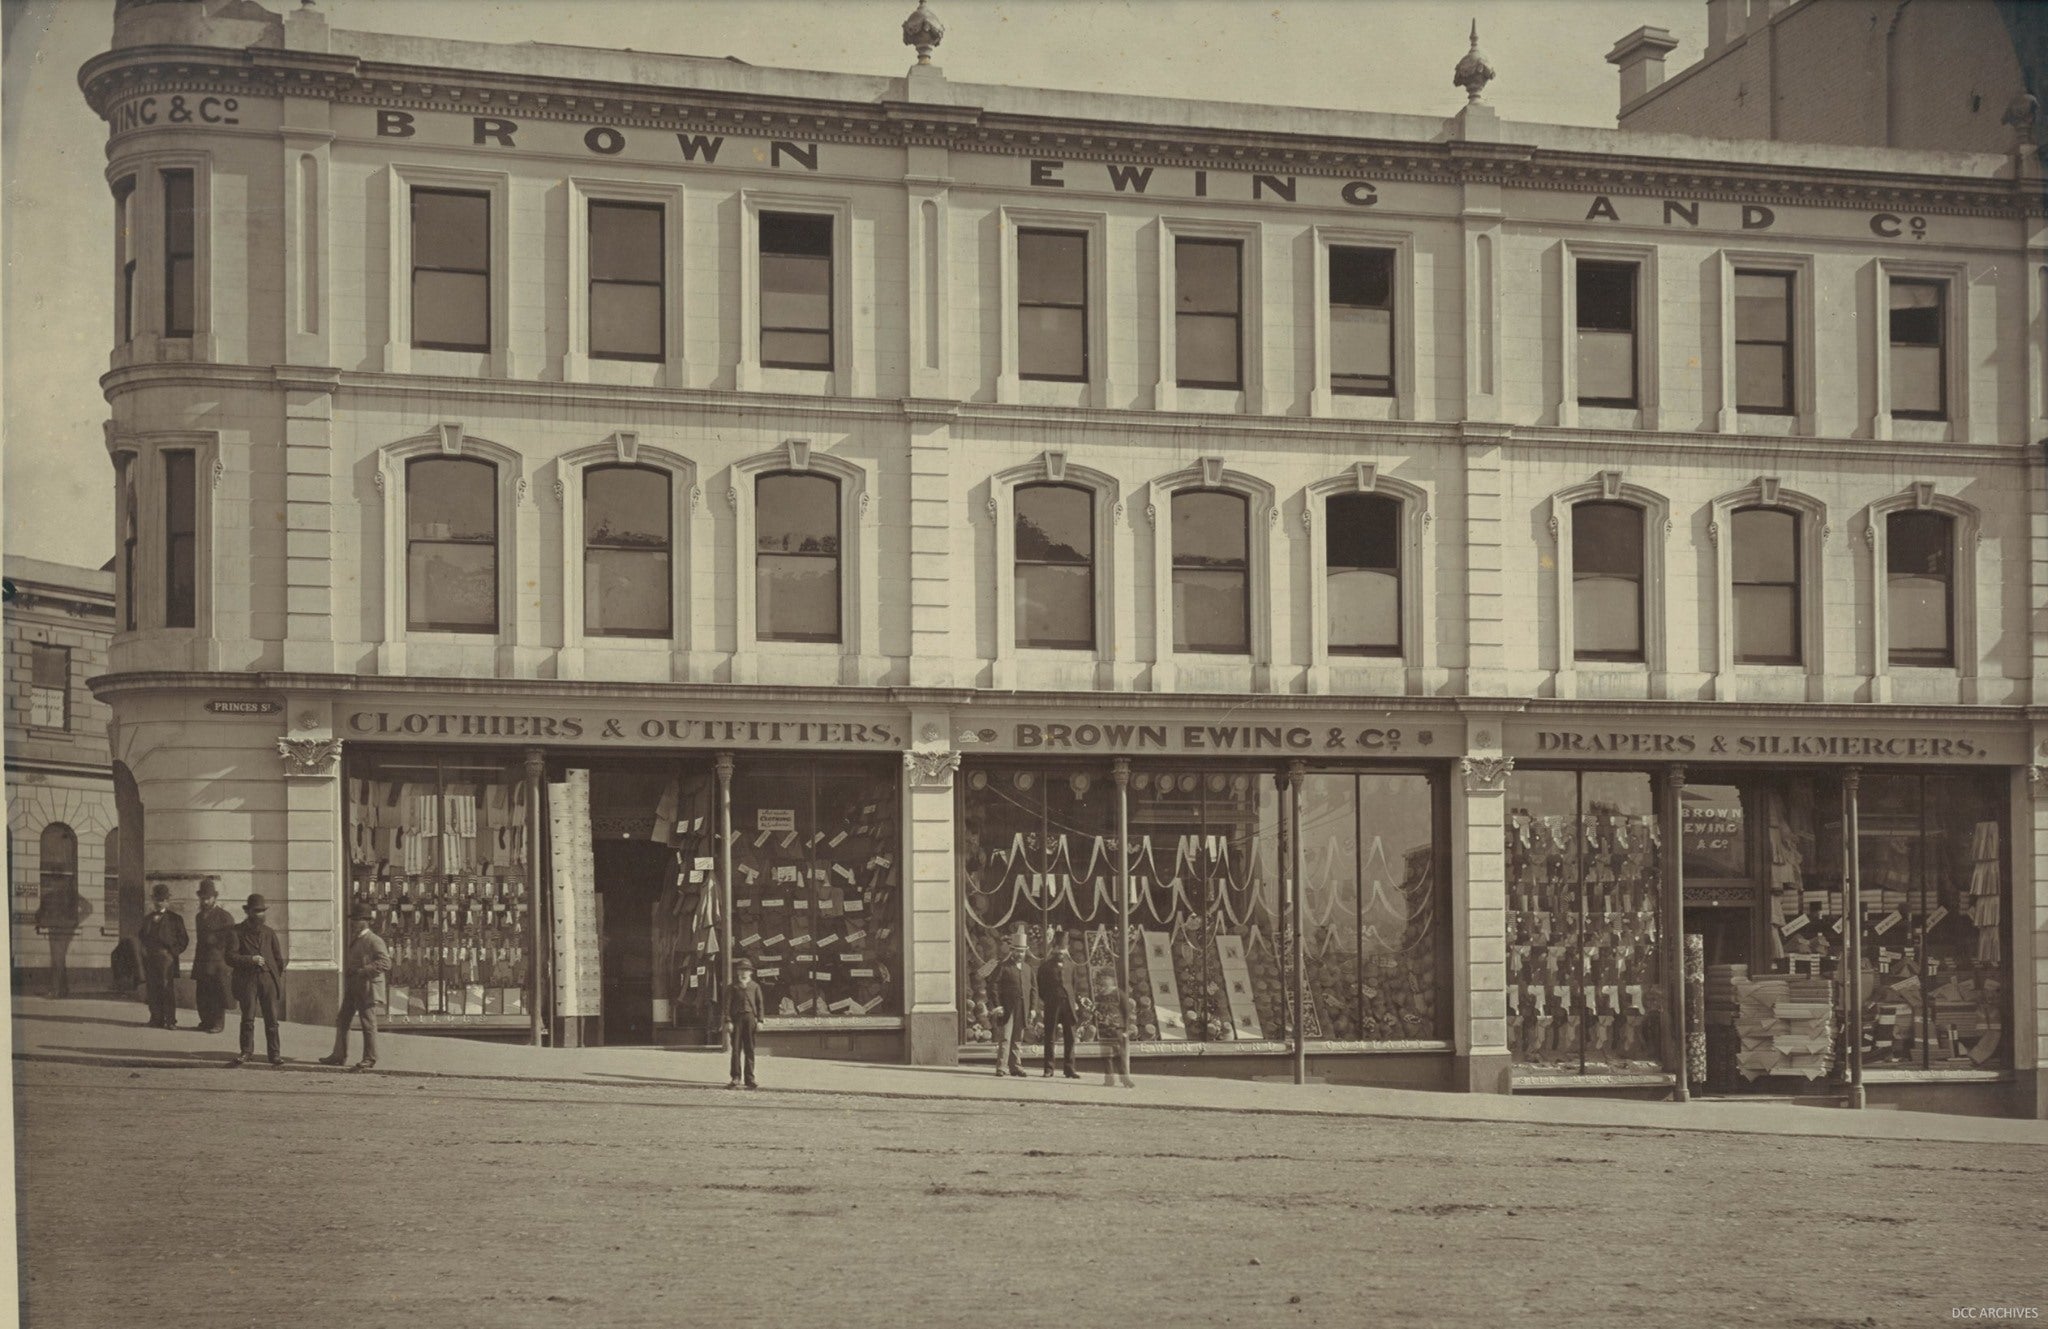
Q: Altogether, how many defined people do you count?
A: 7